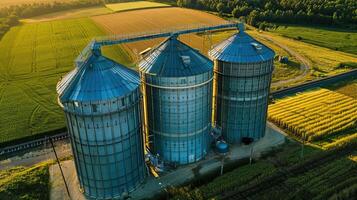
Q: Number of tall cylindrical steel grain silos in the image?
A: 3